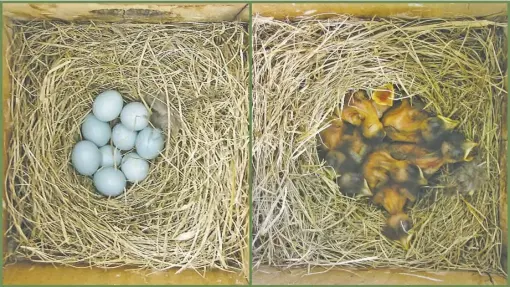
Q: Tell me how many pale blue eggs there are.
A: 9